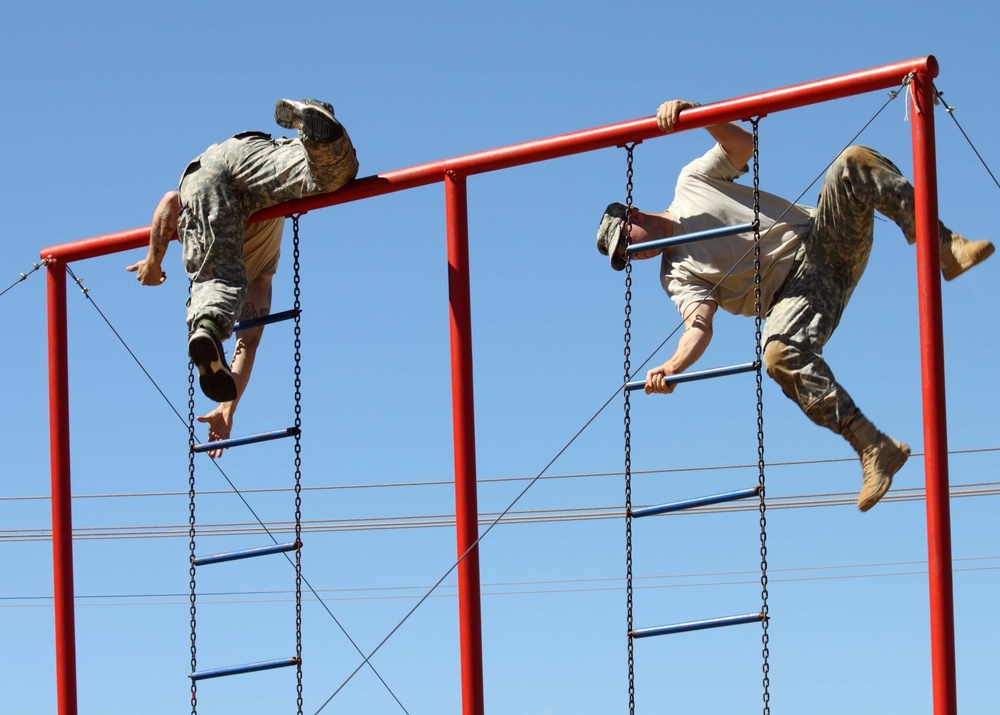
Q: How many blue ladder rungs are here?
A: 8